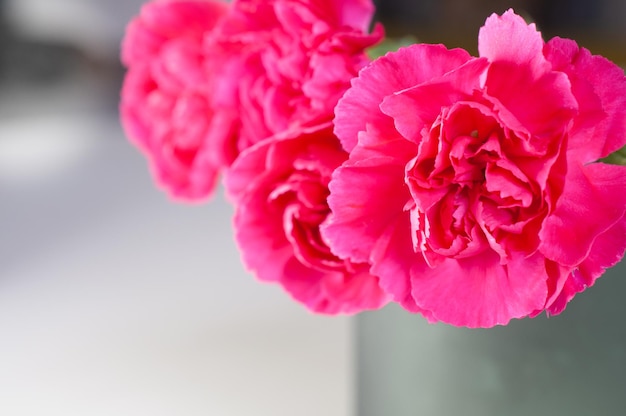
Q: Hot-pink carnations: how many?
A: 4